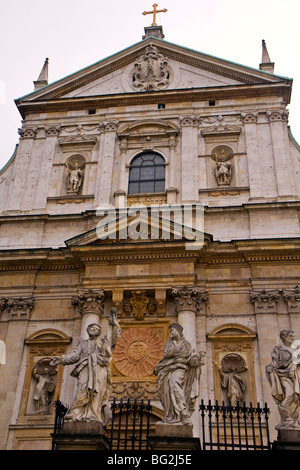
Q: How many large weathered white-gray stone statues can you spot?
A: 3